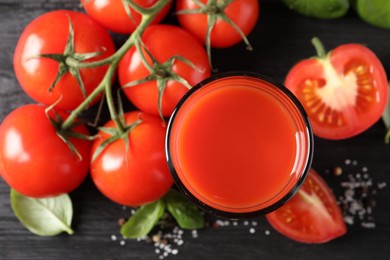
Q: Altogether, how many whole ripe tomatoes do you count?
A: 6